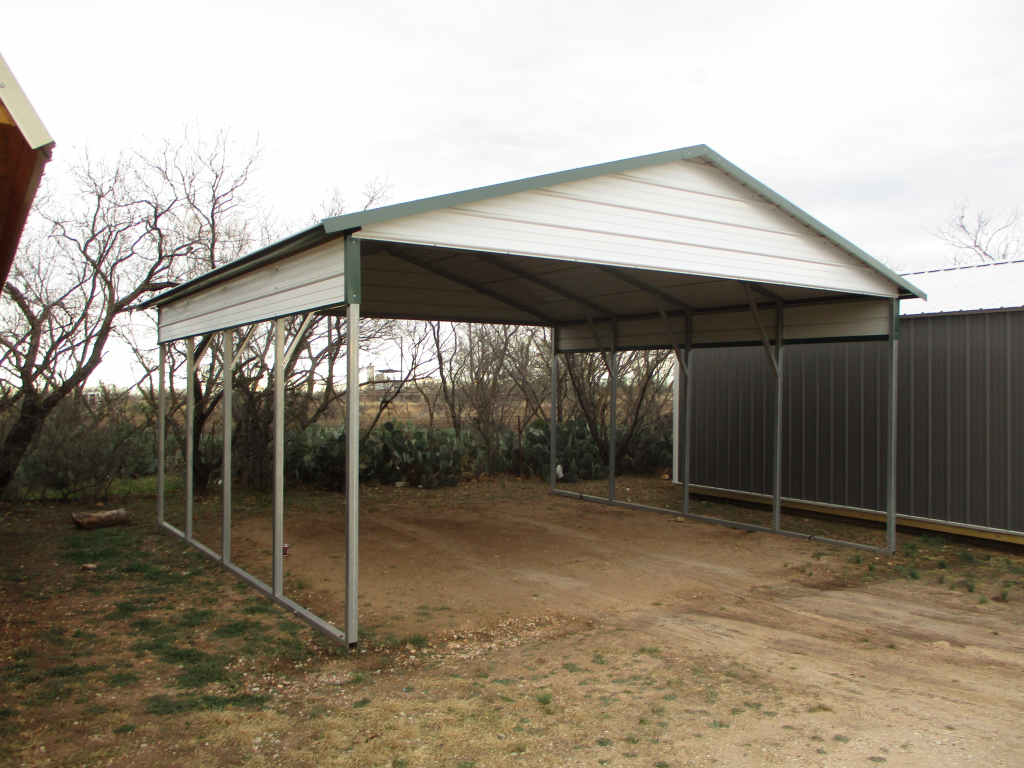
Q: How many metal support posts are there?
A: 10